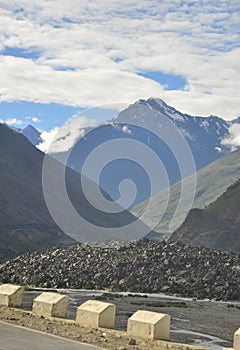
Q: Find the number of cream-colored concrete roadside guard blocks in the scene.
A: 5